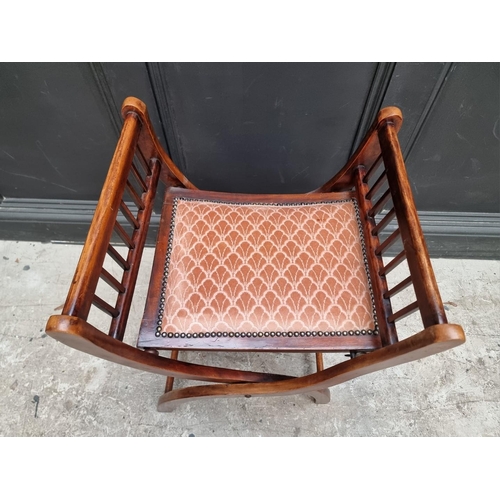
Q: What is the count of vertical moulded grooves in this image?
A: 4